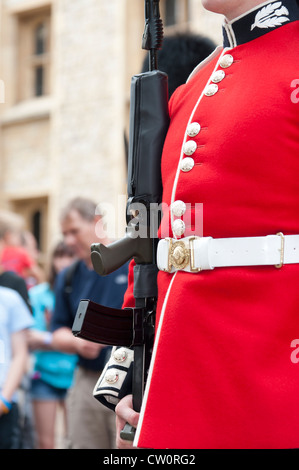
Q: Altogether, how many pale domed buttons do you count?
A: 10